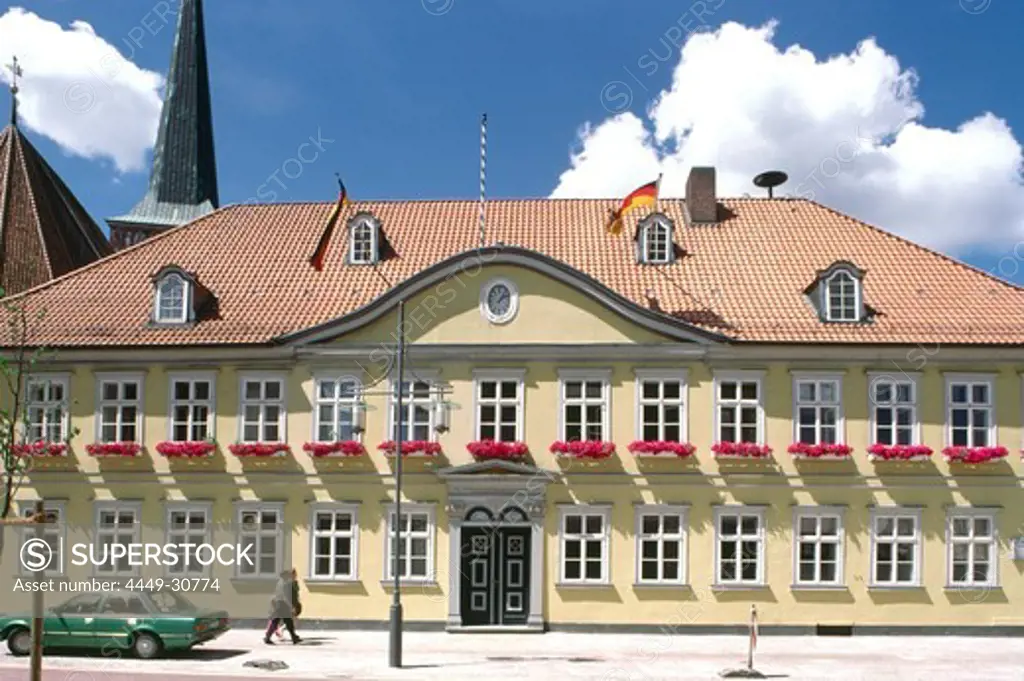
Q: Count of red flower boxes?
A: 13